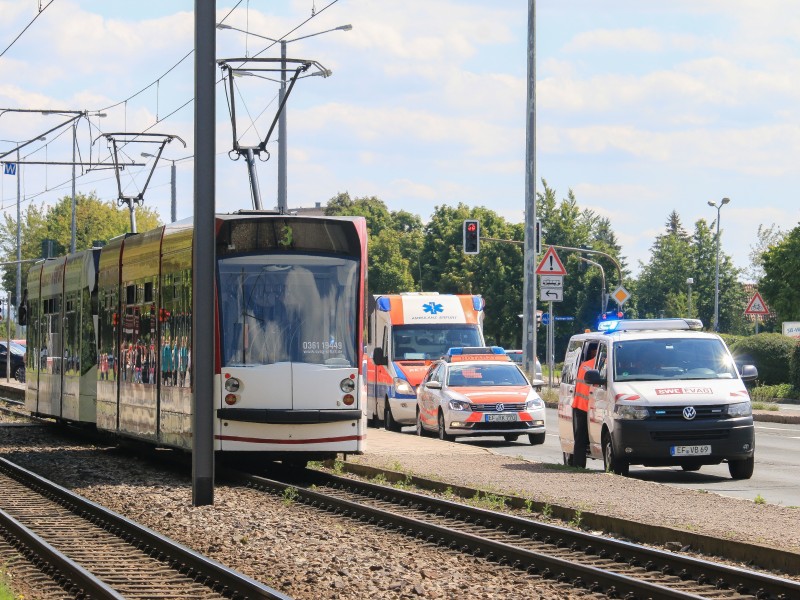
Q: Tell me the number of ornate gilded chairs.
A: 0